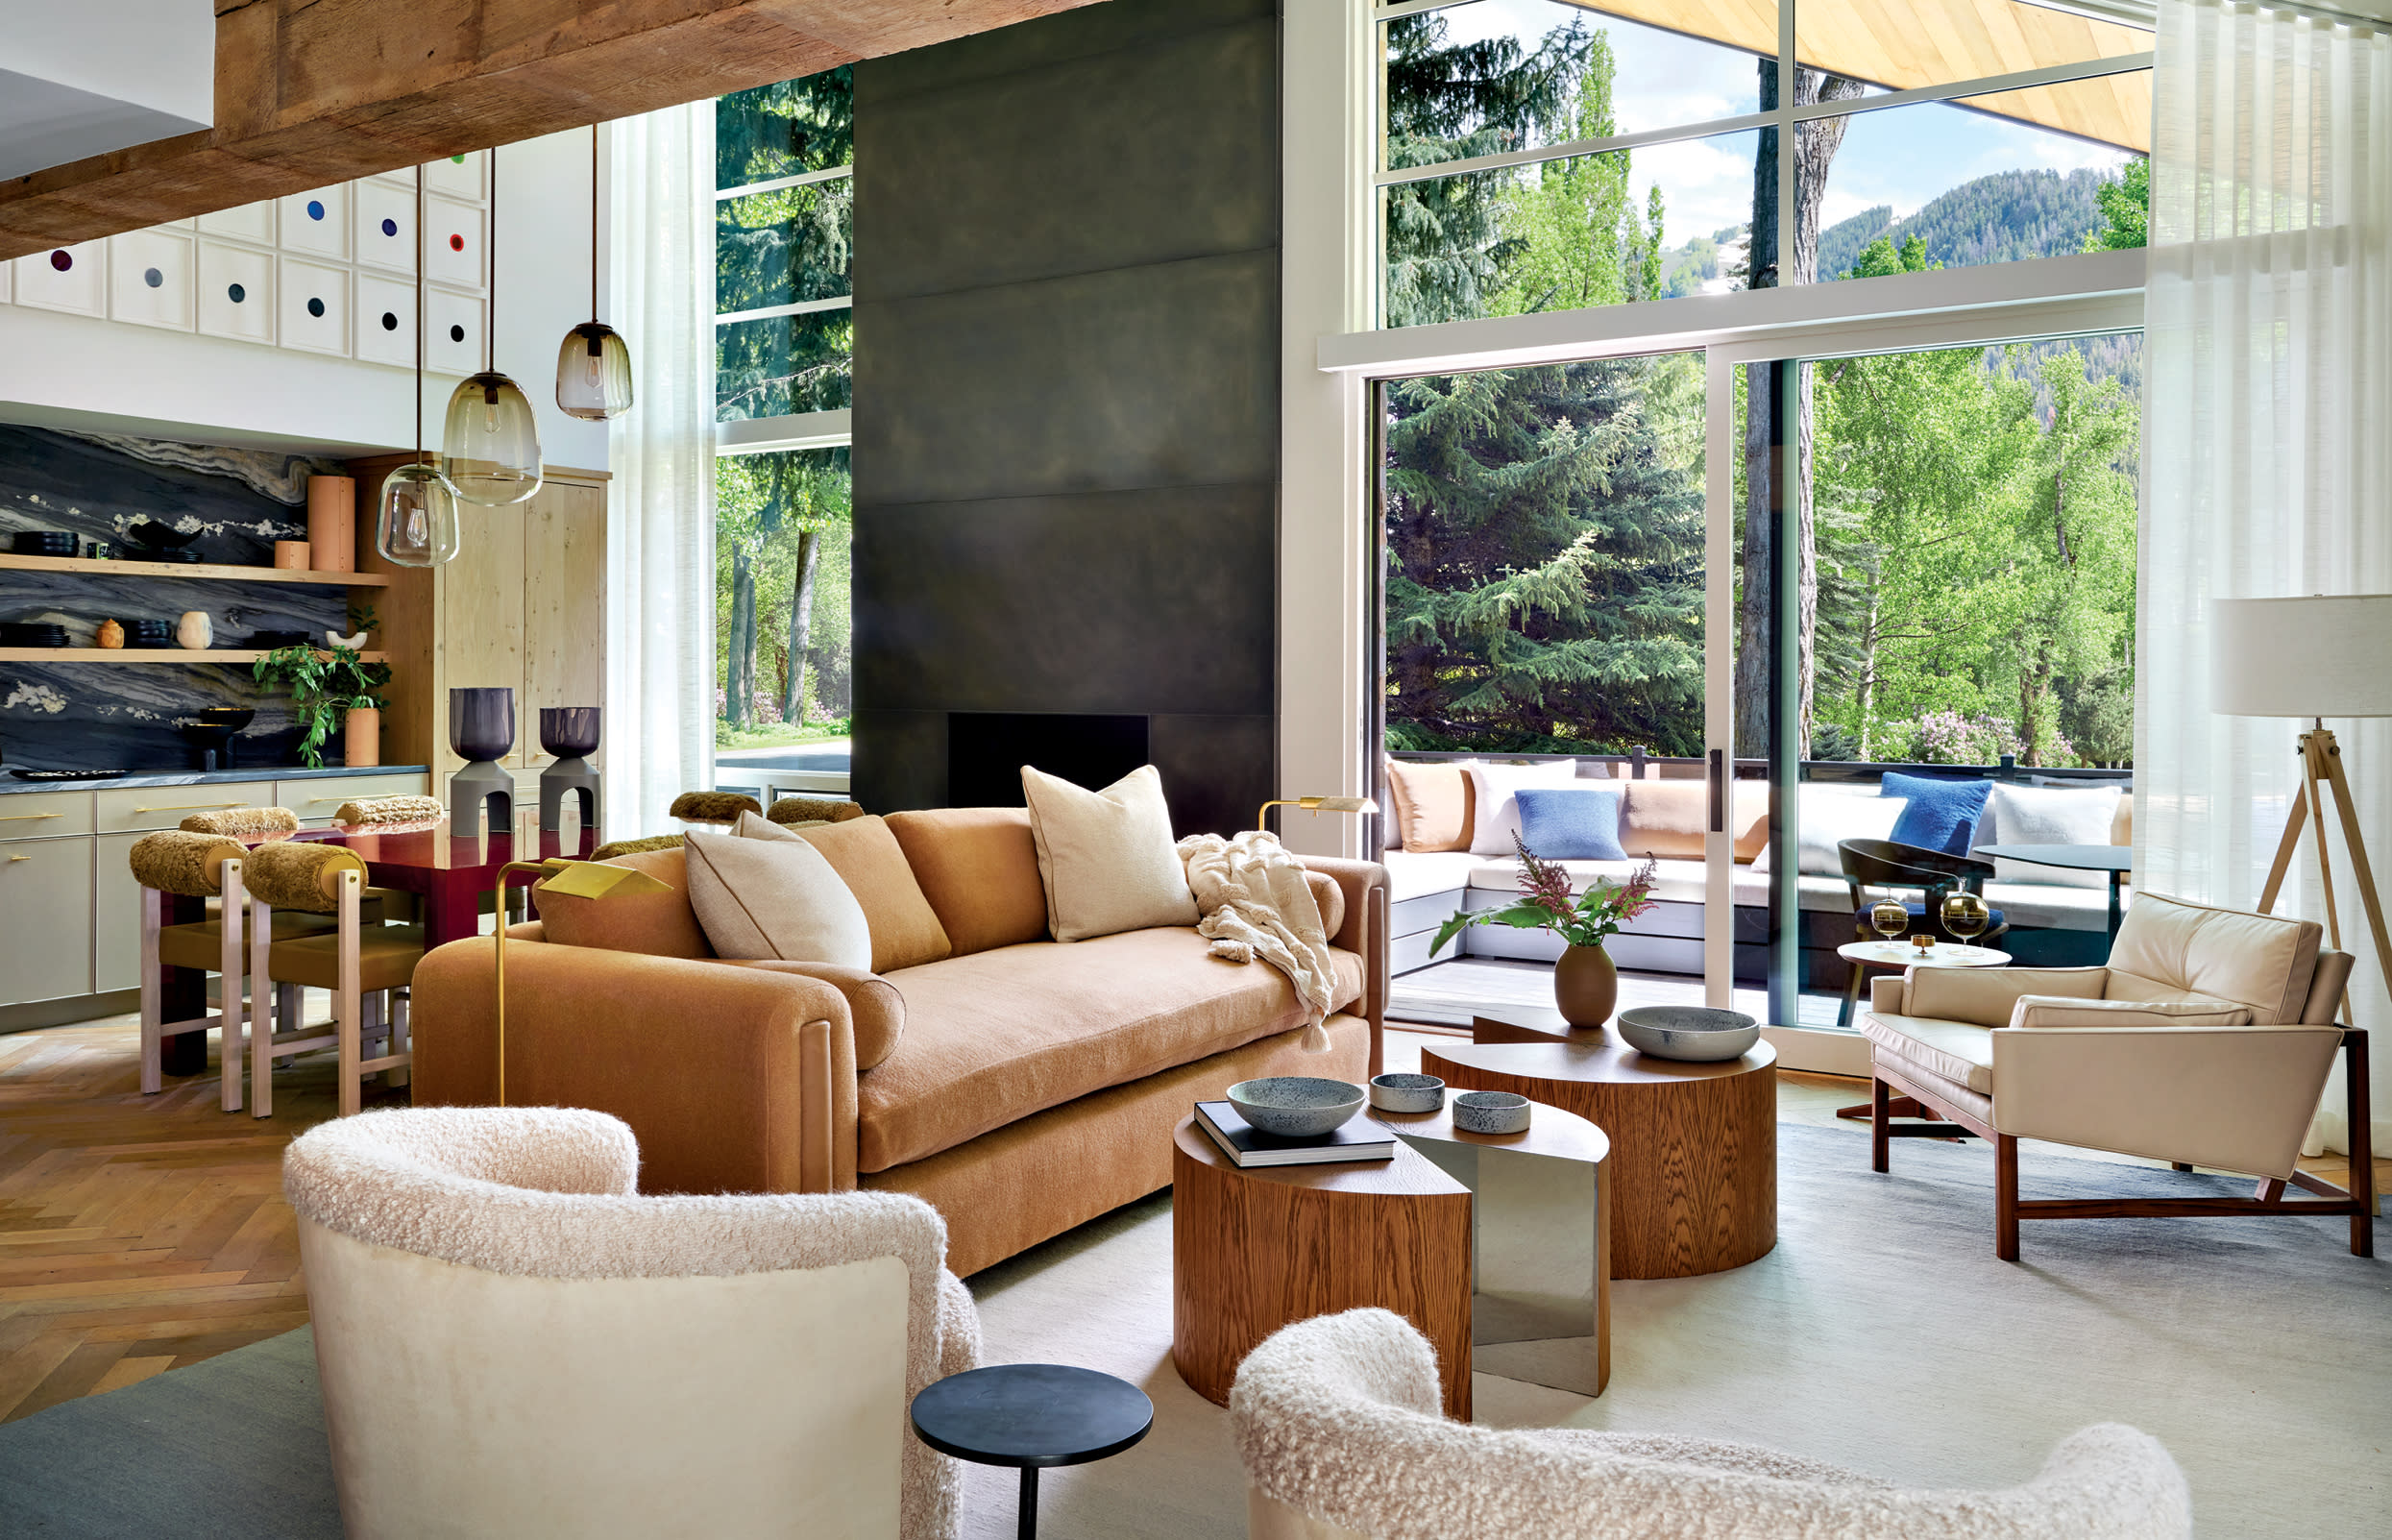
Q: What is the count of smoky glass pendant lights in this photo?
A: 3